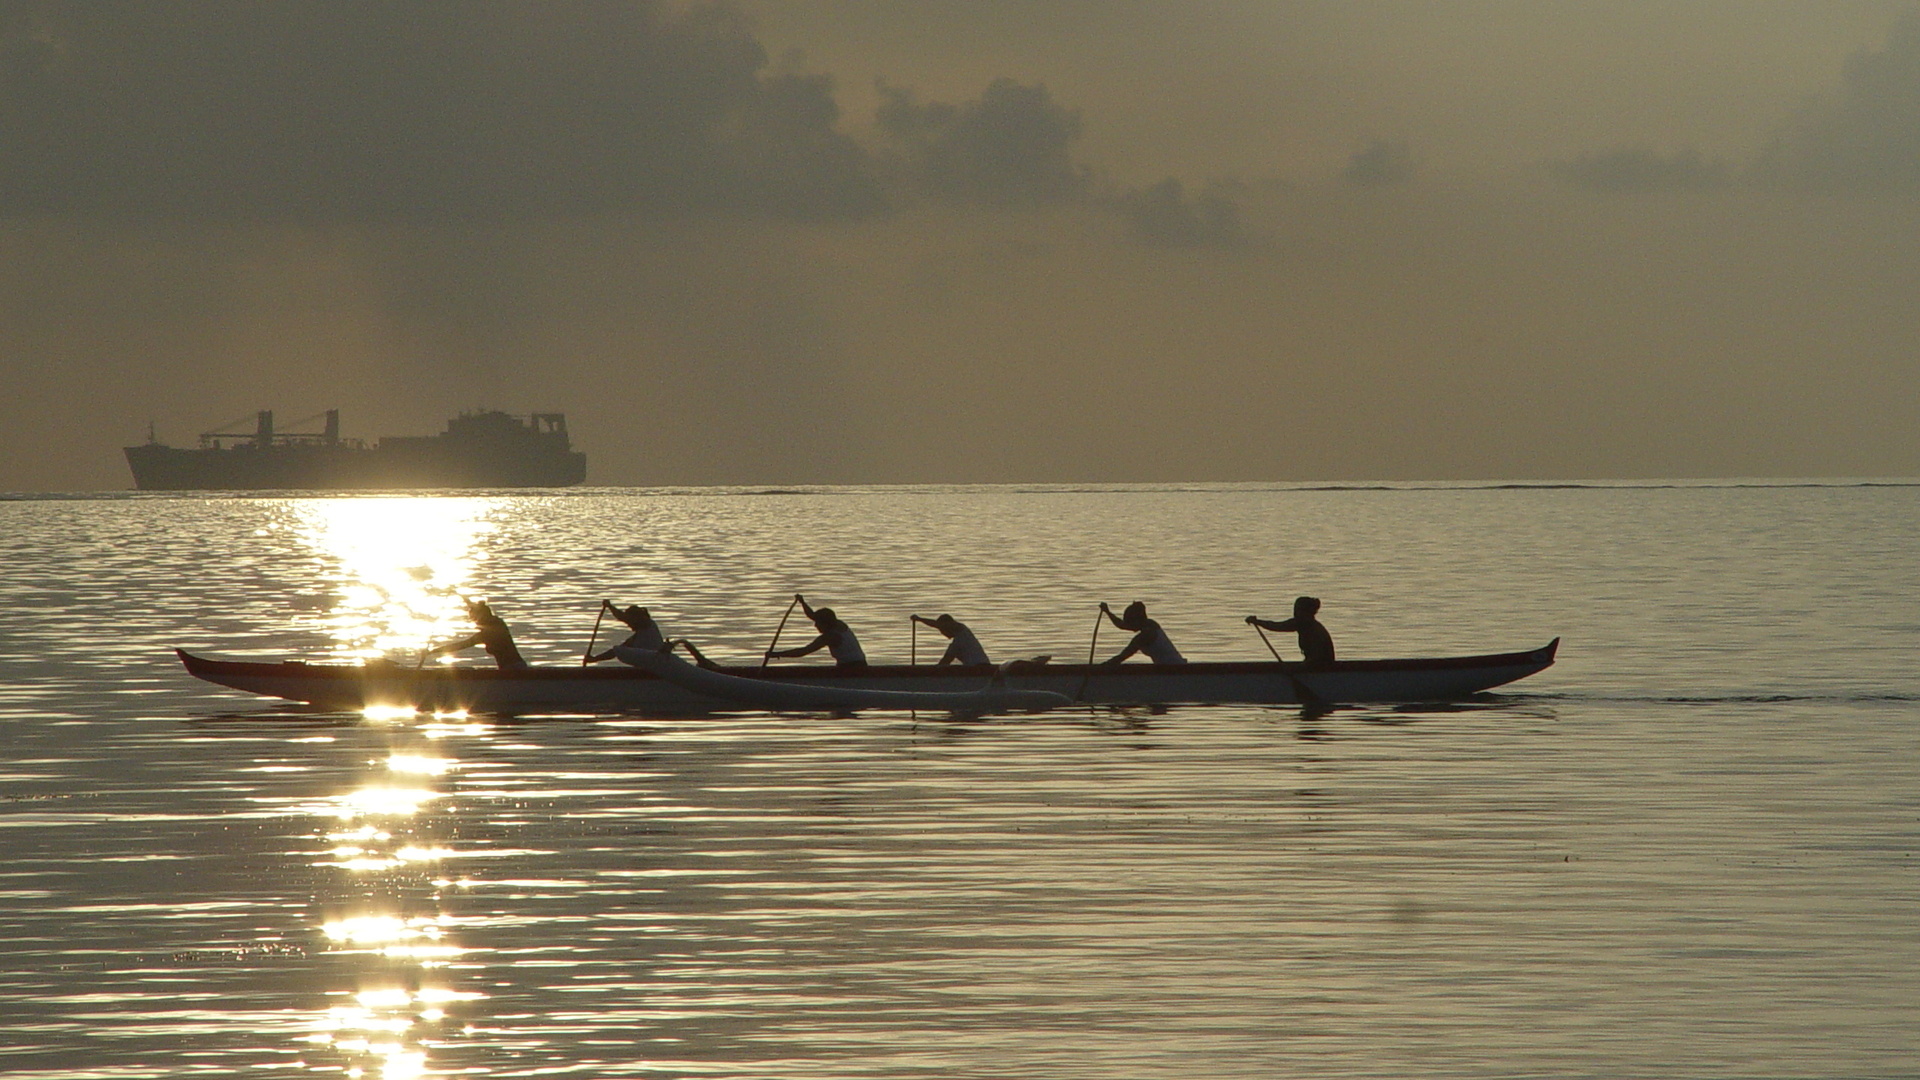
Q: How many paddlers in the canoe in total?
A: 6